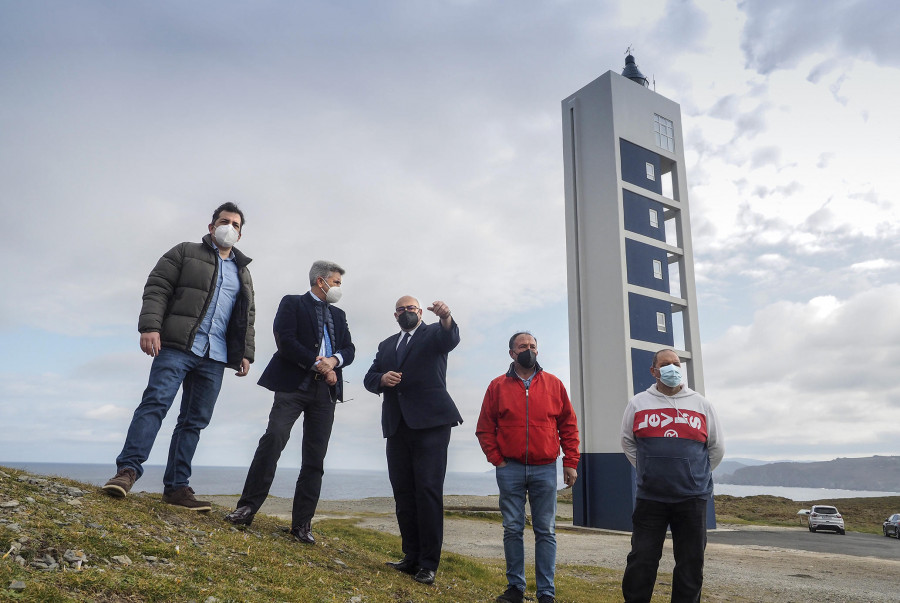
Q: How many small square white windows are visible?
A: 4